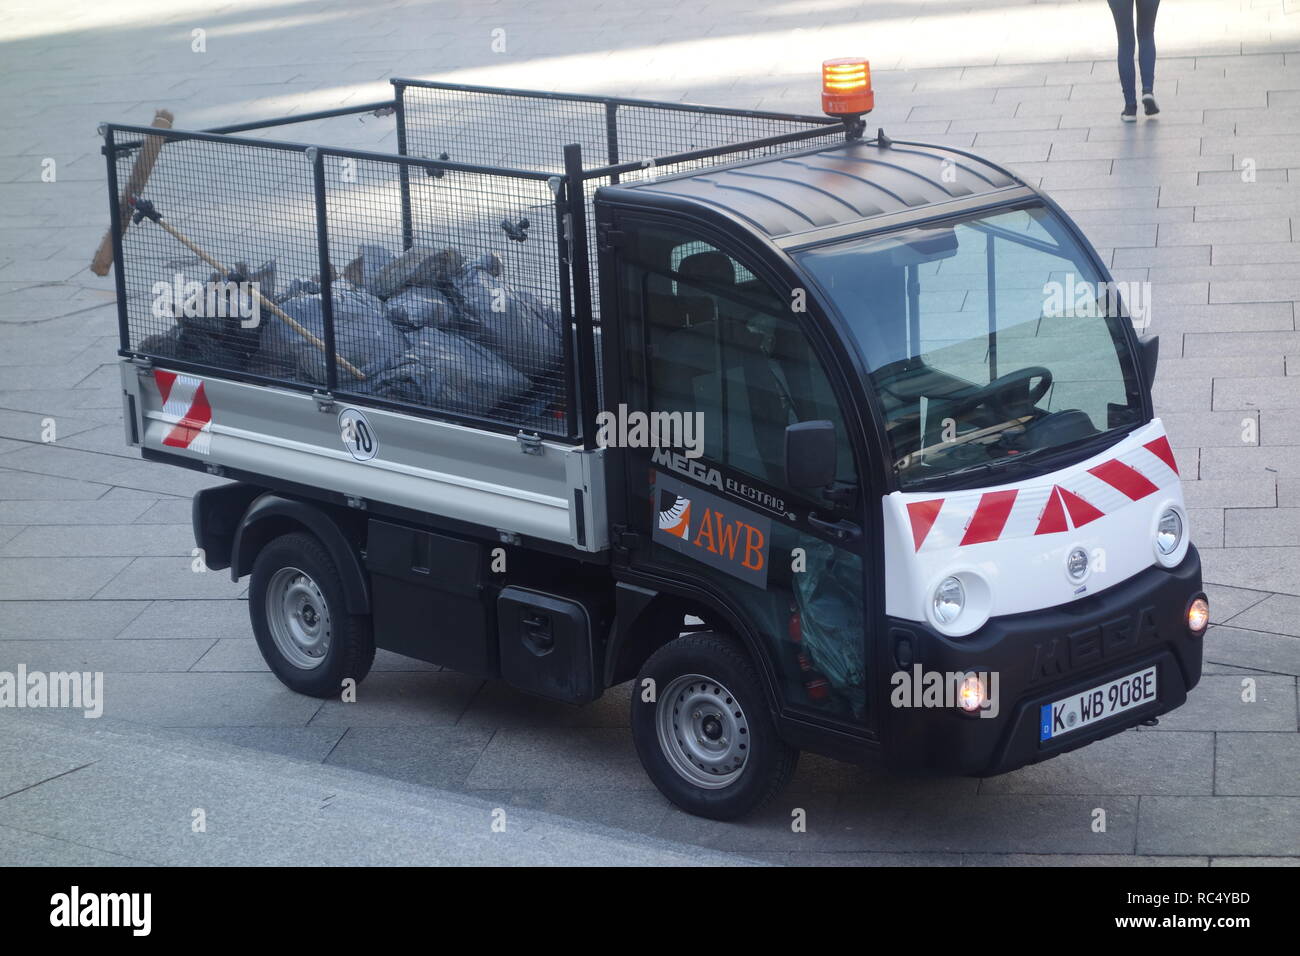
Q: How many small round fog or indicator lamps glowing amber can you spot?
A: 2